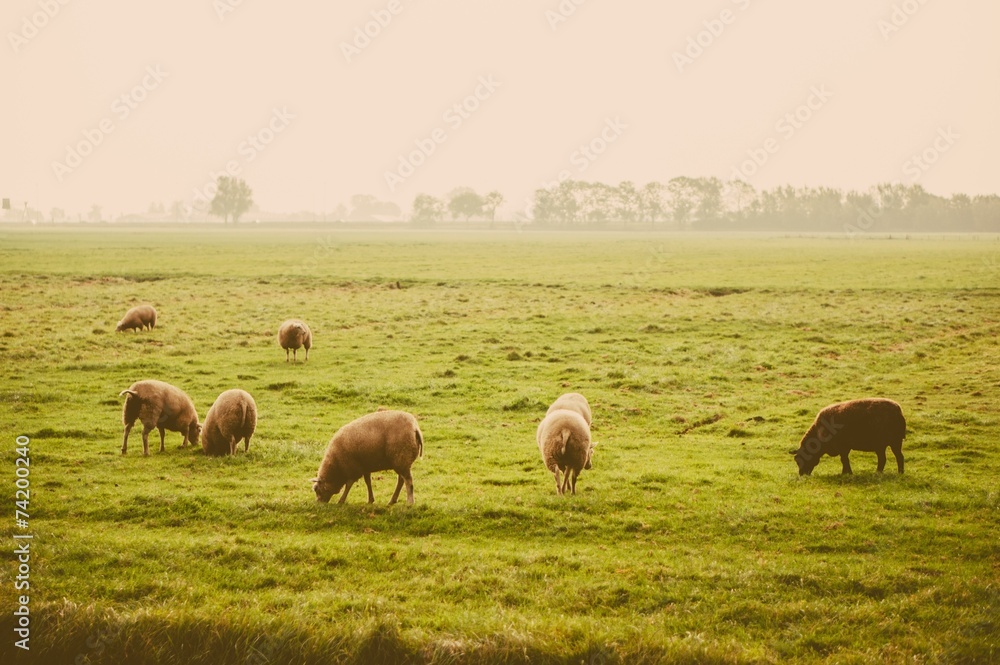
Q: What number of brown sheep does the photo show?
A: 1